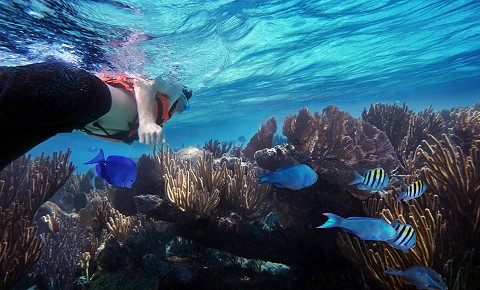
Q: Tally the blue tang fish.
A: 1